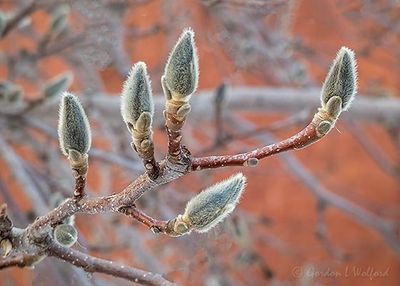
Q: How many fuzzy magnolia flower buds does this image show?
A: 5